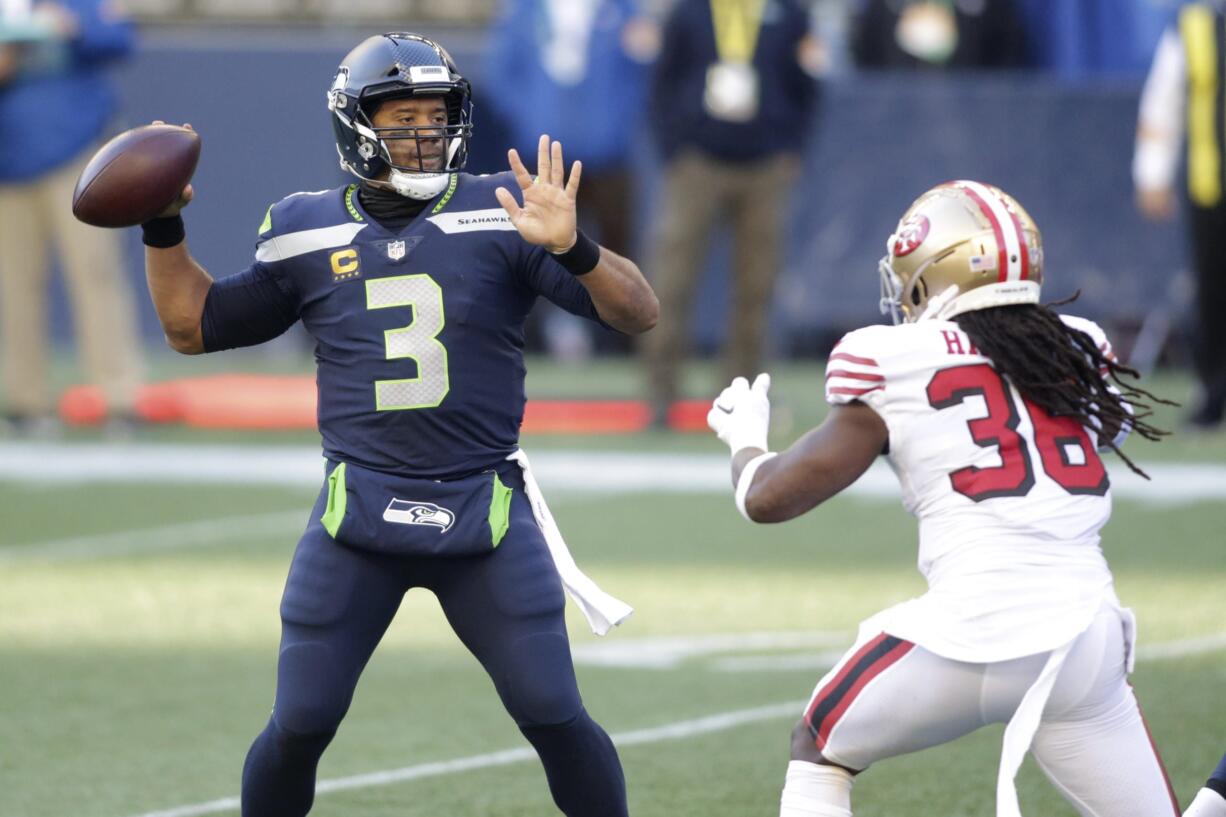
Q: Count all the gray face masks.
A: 1